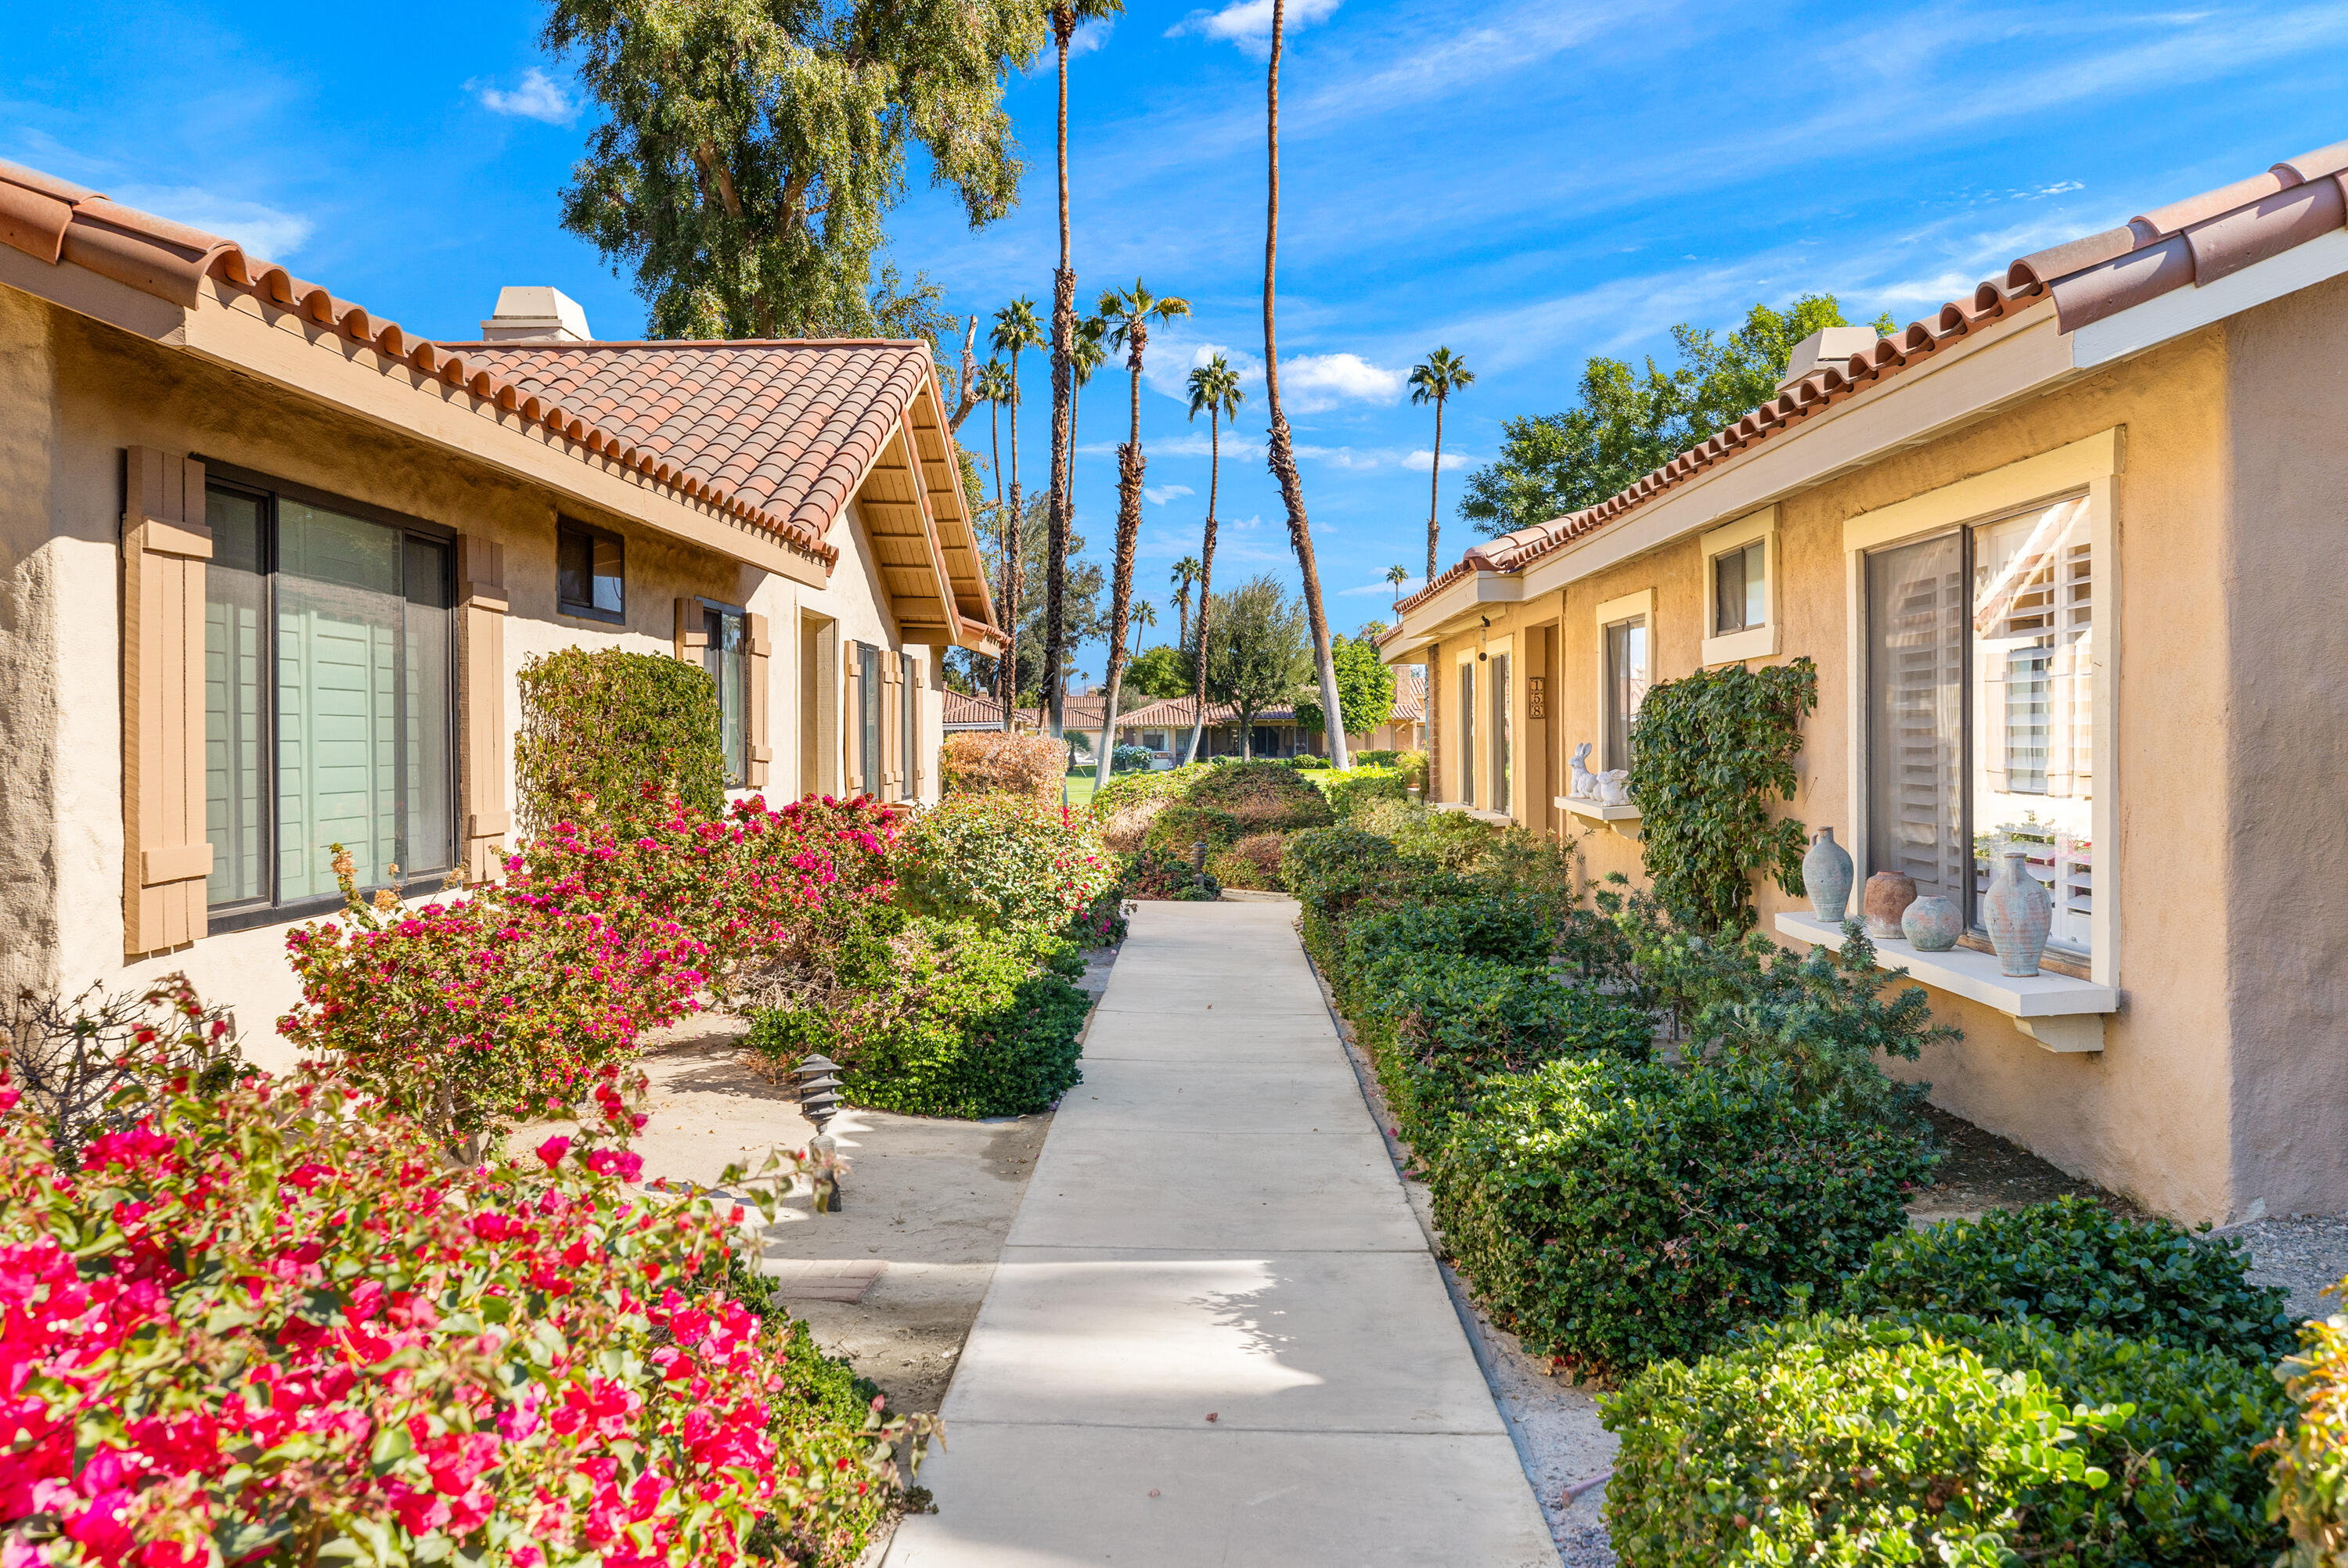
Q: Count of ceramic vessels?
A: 4